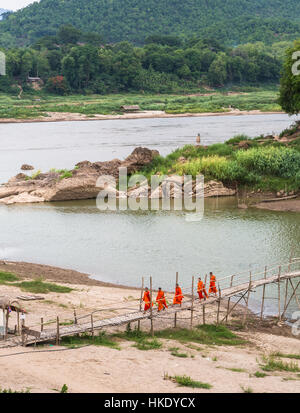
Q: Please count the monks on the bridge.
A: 5